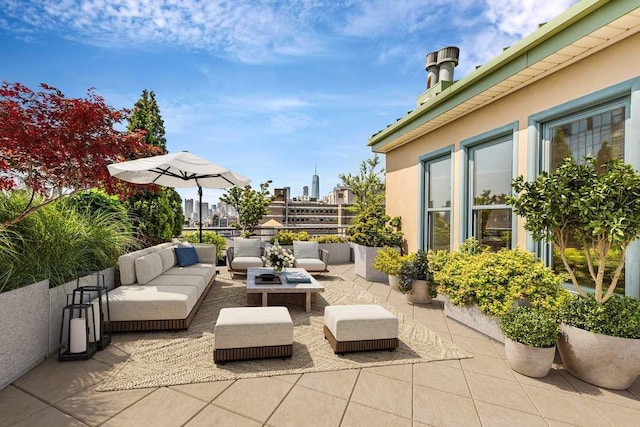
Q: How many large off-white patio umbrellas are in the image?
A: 1